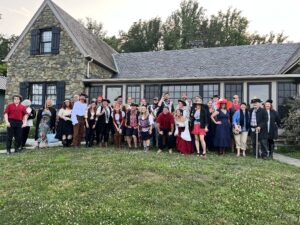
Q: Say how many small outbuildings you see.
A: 1